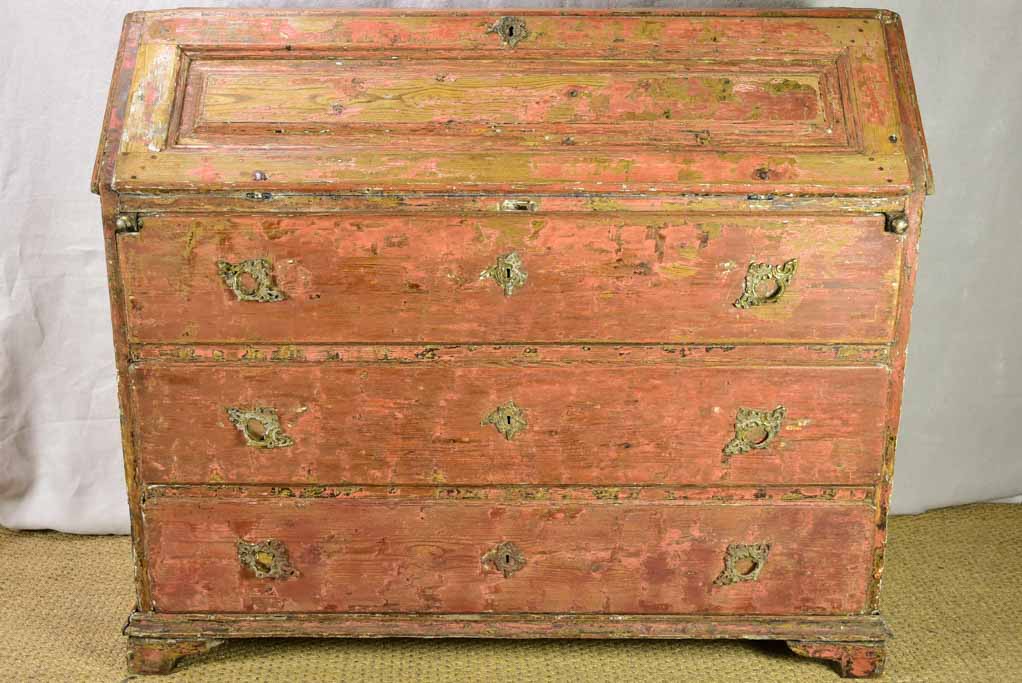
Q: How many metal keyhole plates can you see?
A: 4